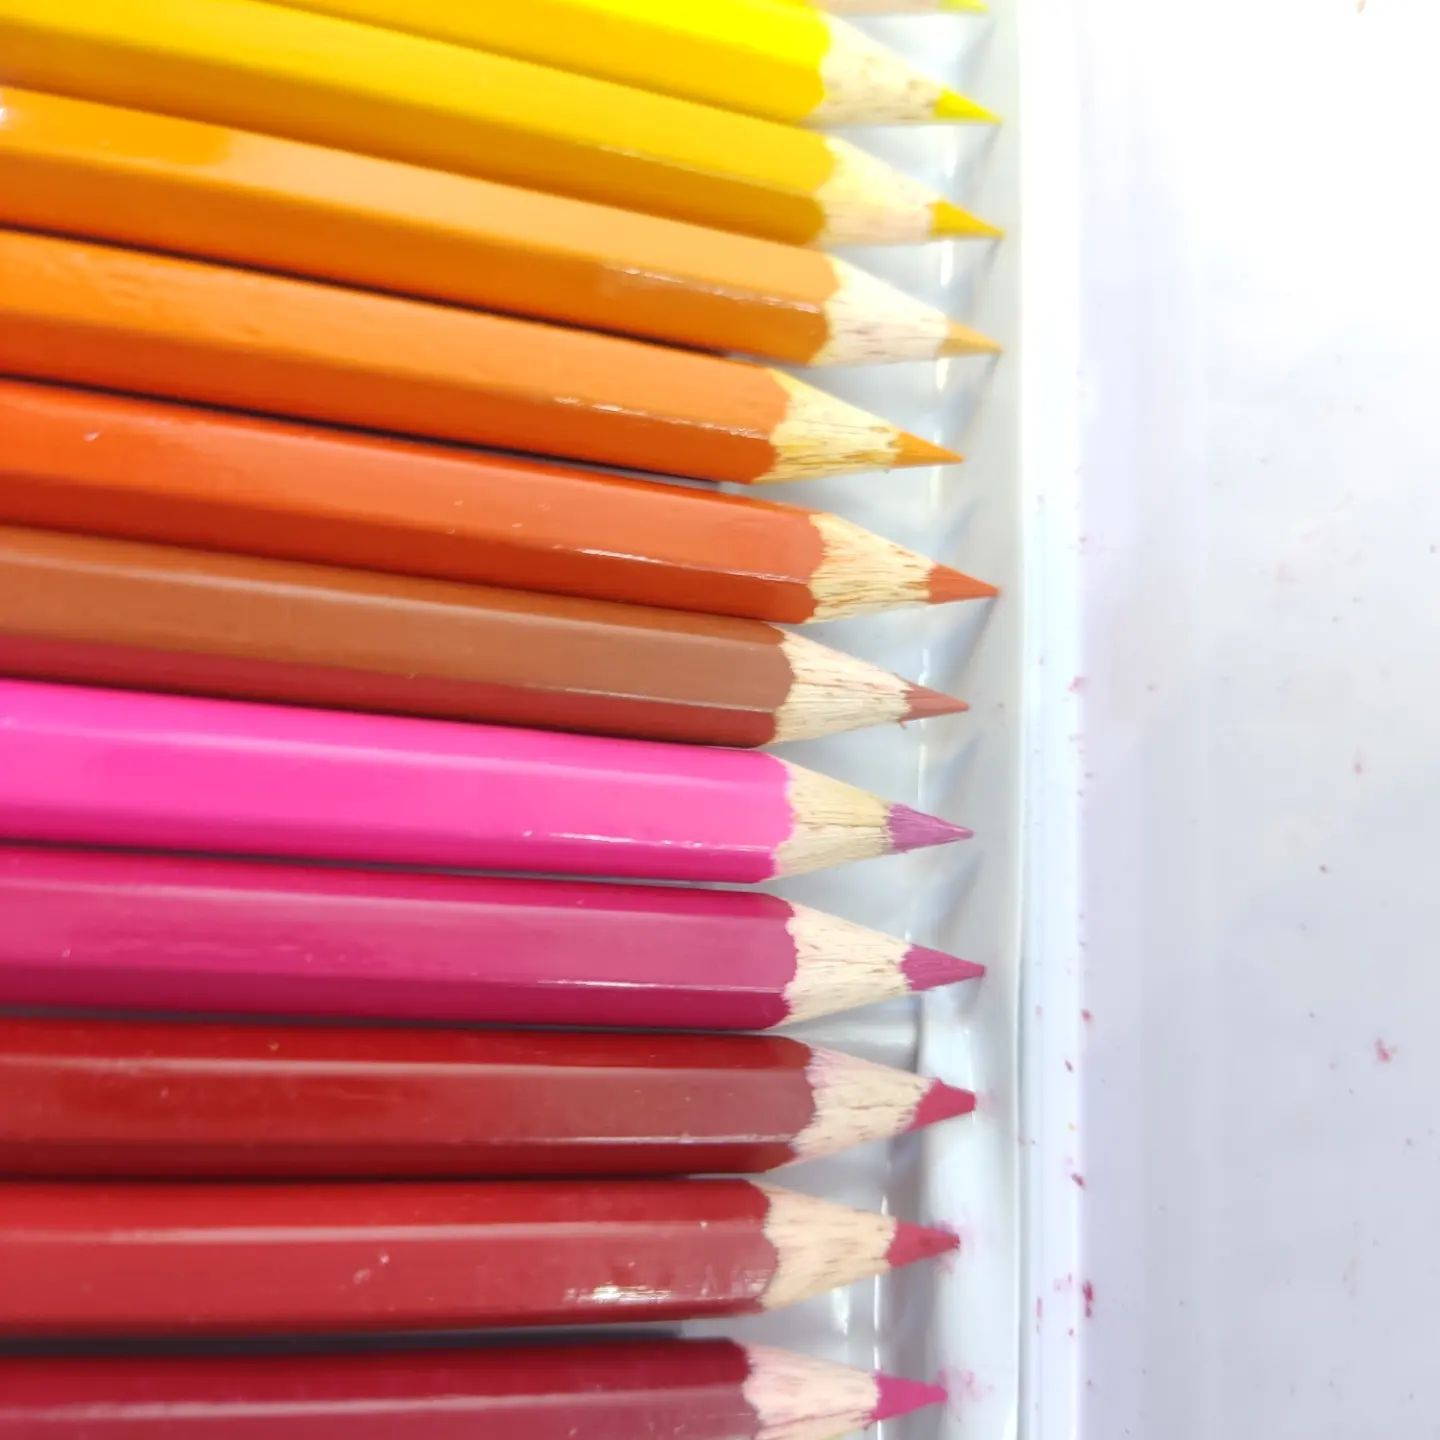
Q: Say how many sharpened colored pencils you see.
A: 12